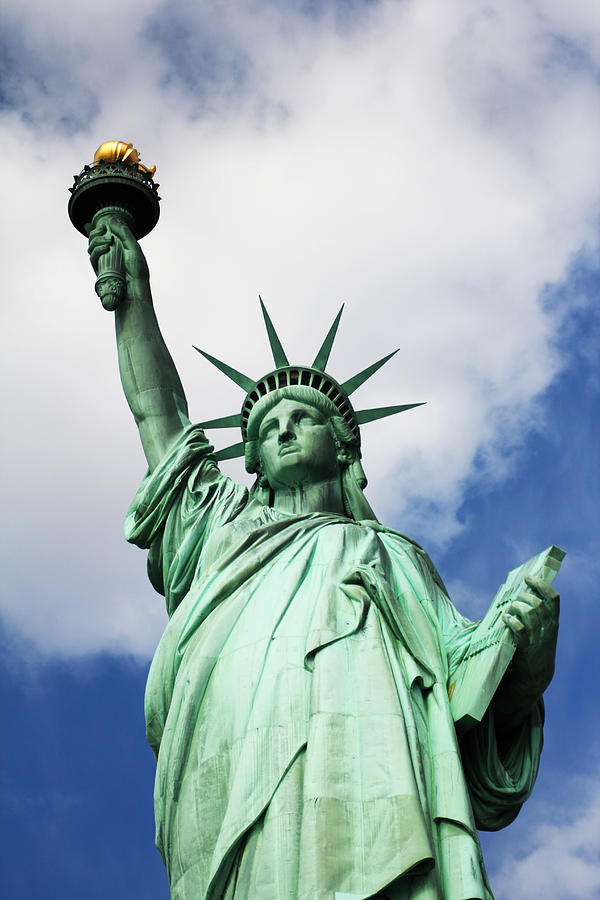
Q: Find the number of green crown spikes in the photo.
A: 7